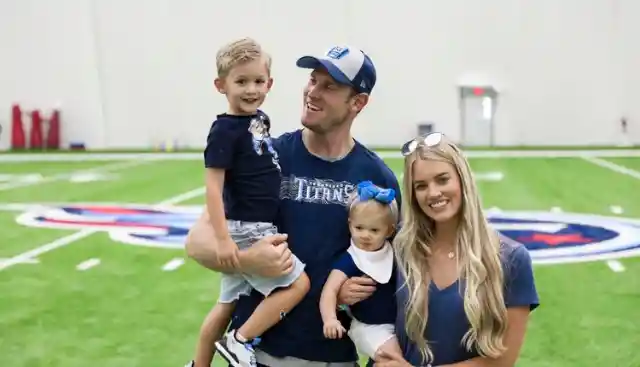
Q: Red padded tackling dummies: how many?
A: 3